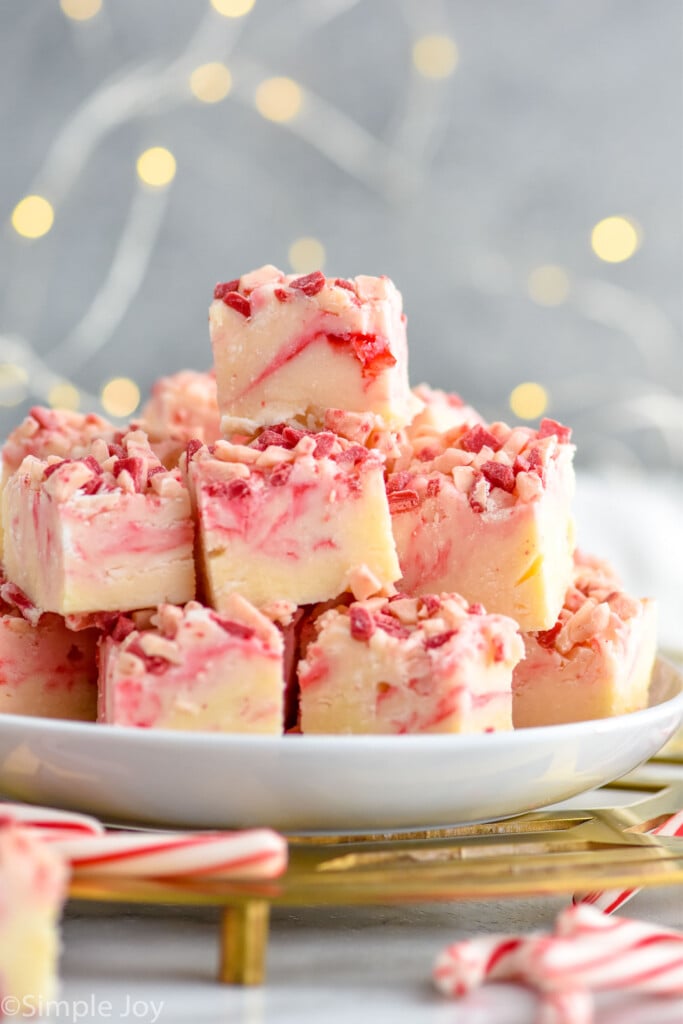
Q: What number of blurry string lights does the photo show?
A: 14